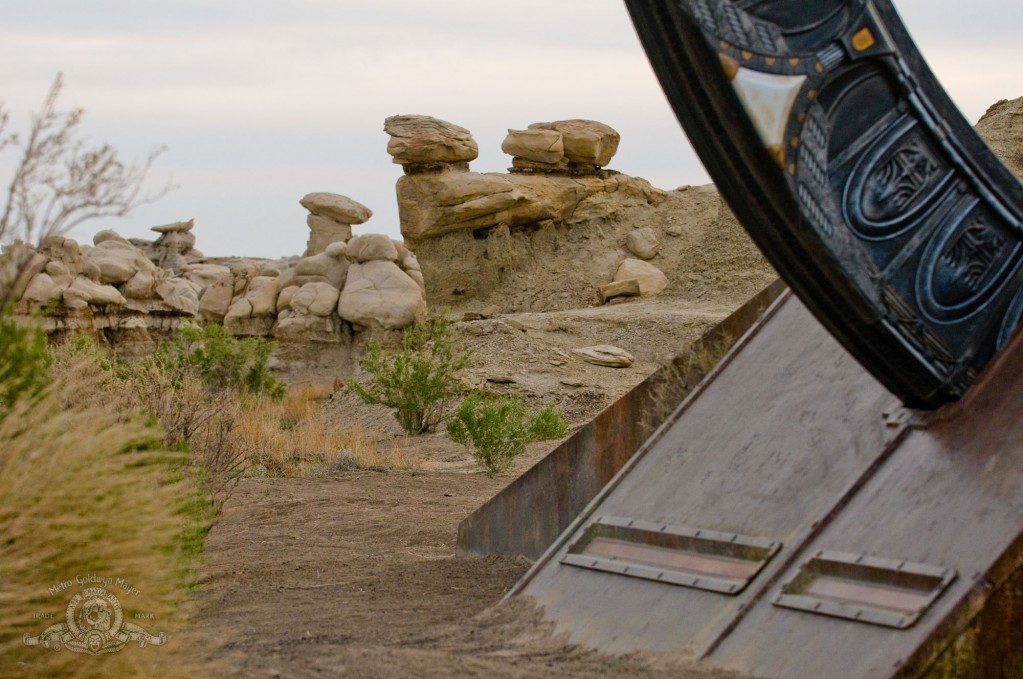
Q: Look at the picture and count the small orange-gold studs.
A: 9